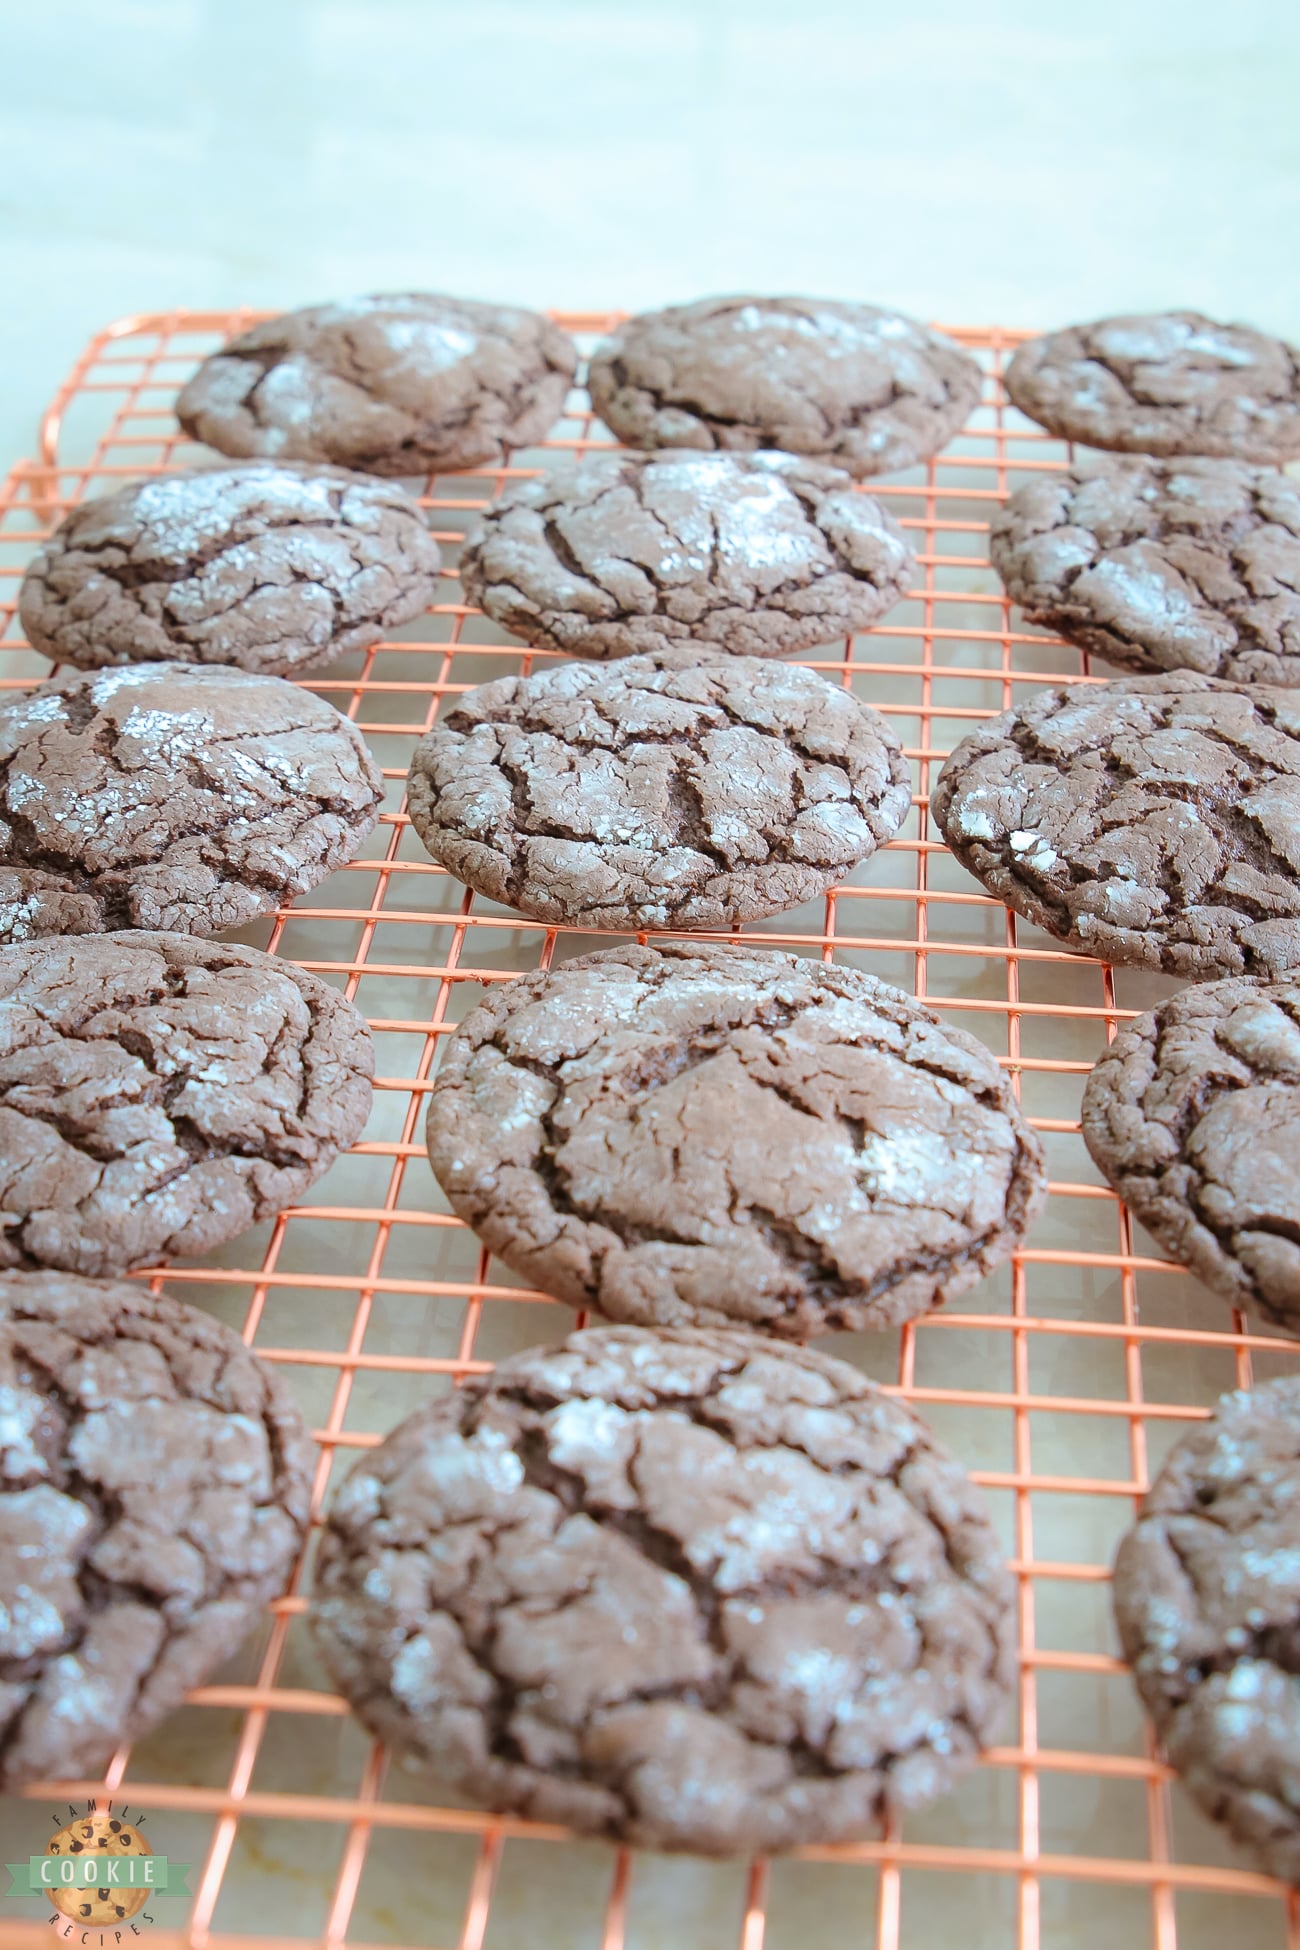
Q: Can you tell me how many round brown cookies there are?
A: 15